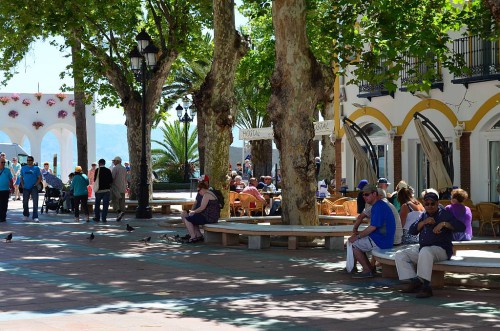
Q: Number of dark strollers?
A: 1